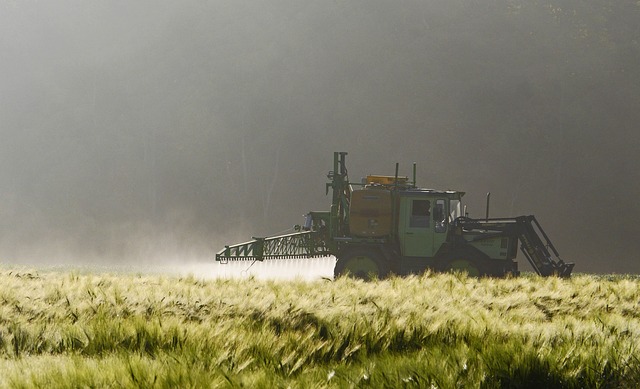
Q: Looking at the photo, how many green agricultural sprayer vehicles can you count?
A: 1